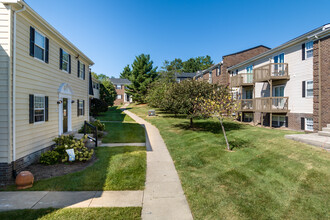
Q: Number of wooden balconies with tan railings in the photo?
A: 4